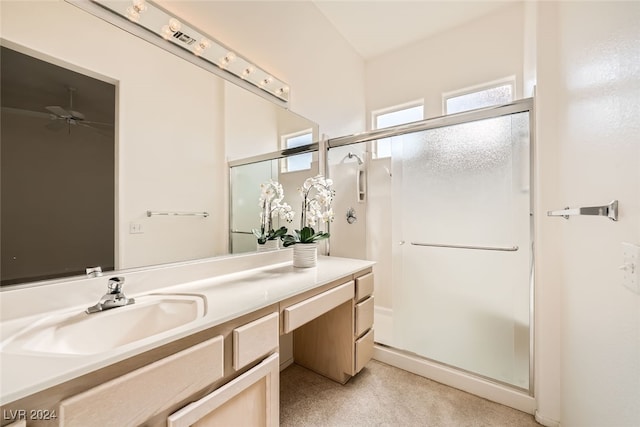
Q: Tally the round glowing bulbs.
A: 7